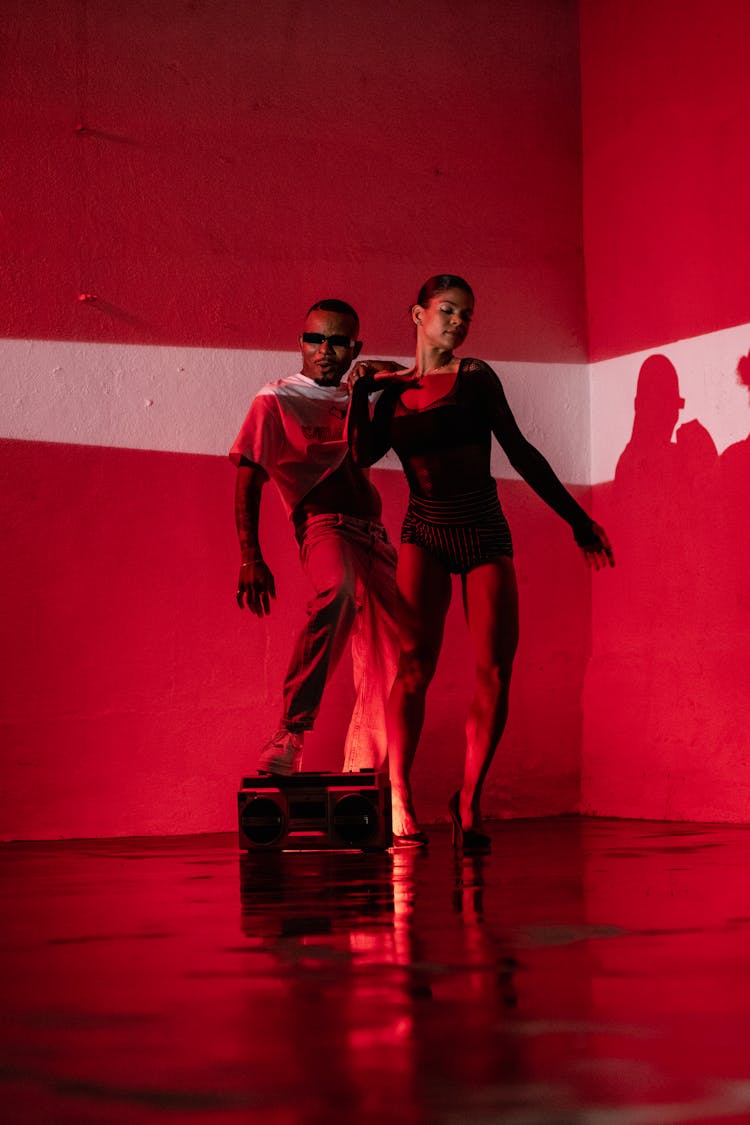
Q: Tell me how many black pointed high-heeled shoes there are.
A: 2